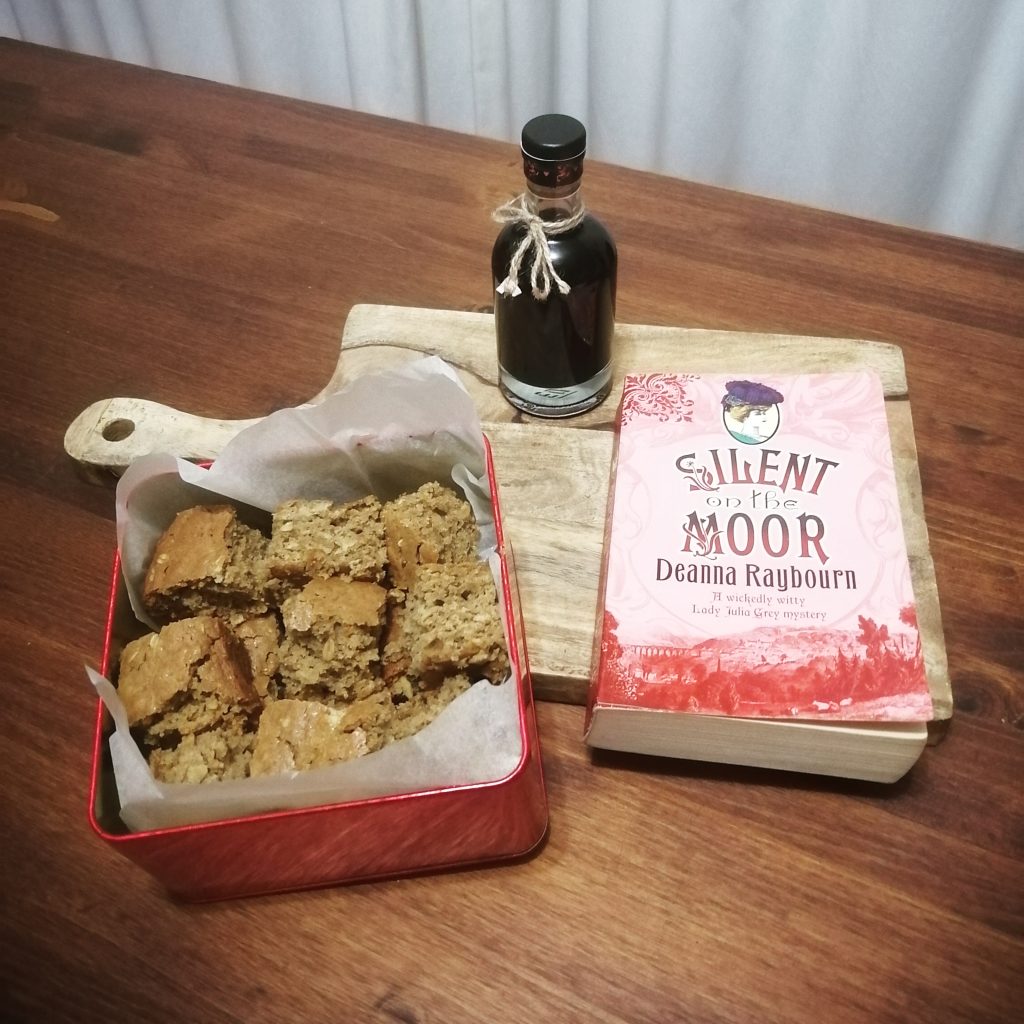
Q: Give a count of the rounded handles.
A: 1